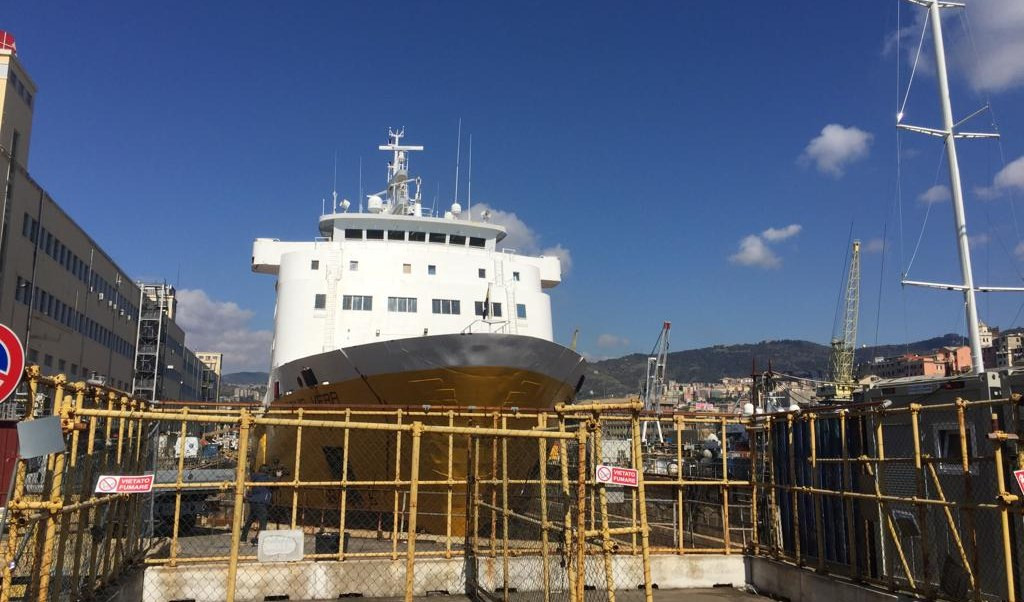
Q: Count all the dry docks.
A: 1